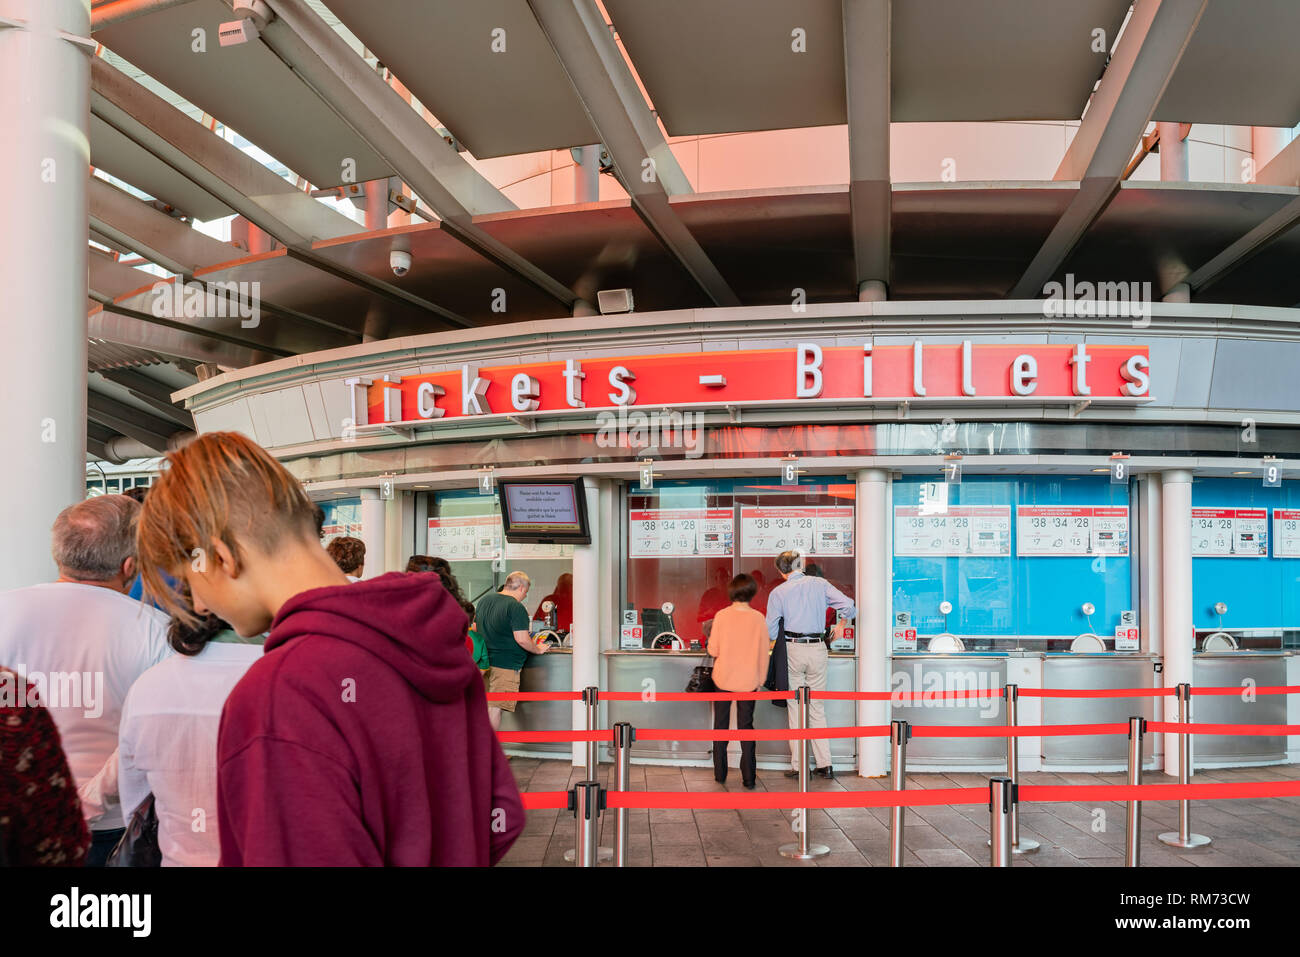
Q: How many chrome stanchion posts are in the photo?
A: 9